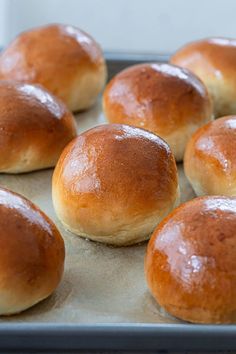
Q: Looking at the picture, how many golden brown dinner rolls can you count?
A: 8